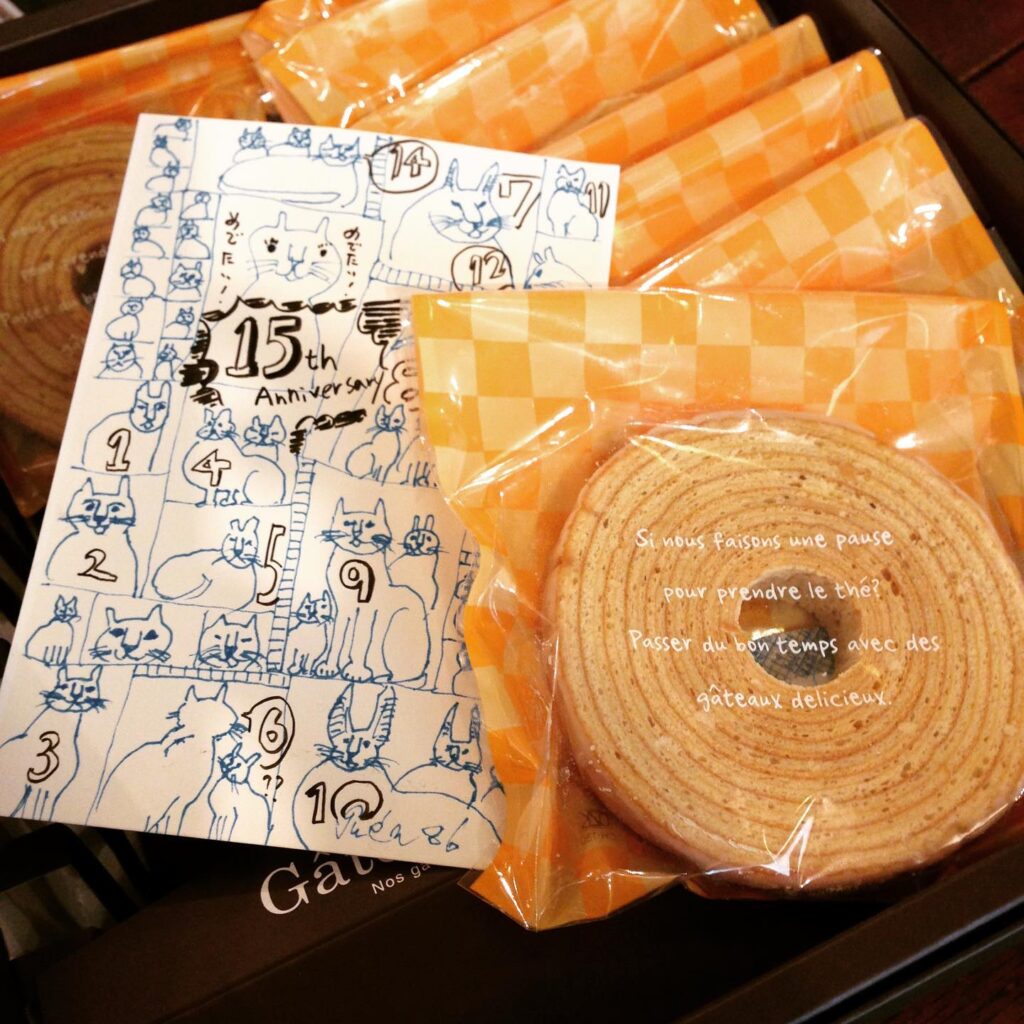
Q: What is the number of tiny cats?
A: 13